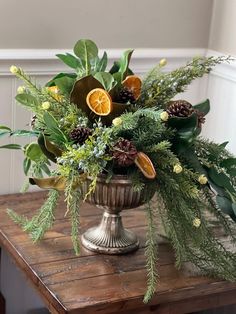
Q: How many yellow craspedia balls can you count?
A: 9